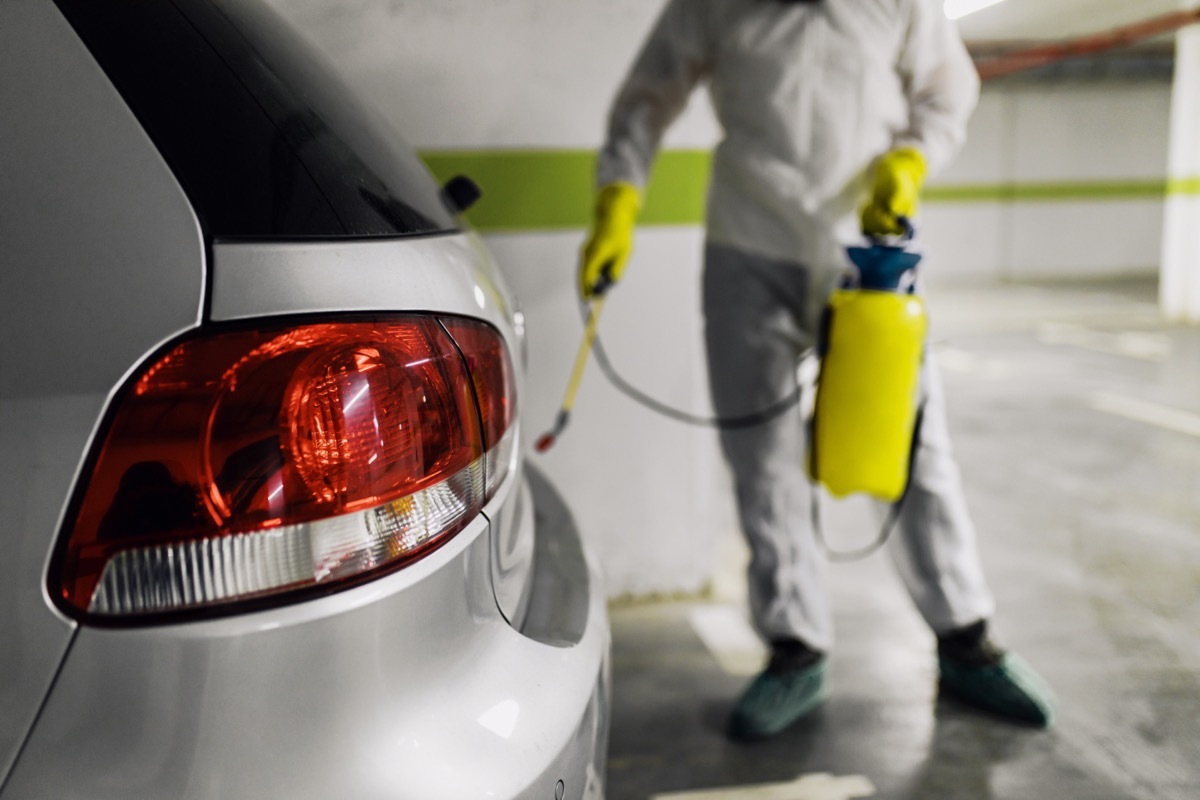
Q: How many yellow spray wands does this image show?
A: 1